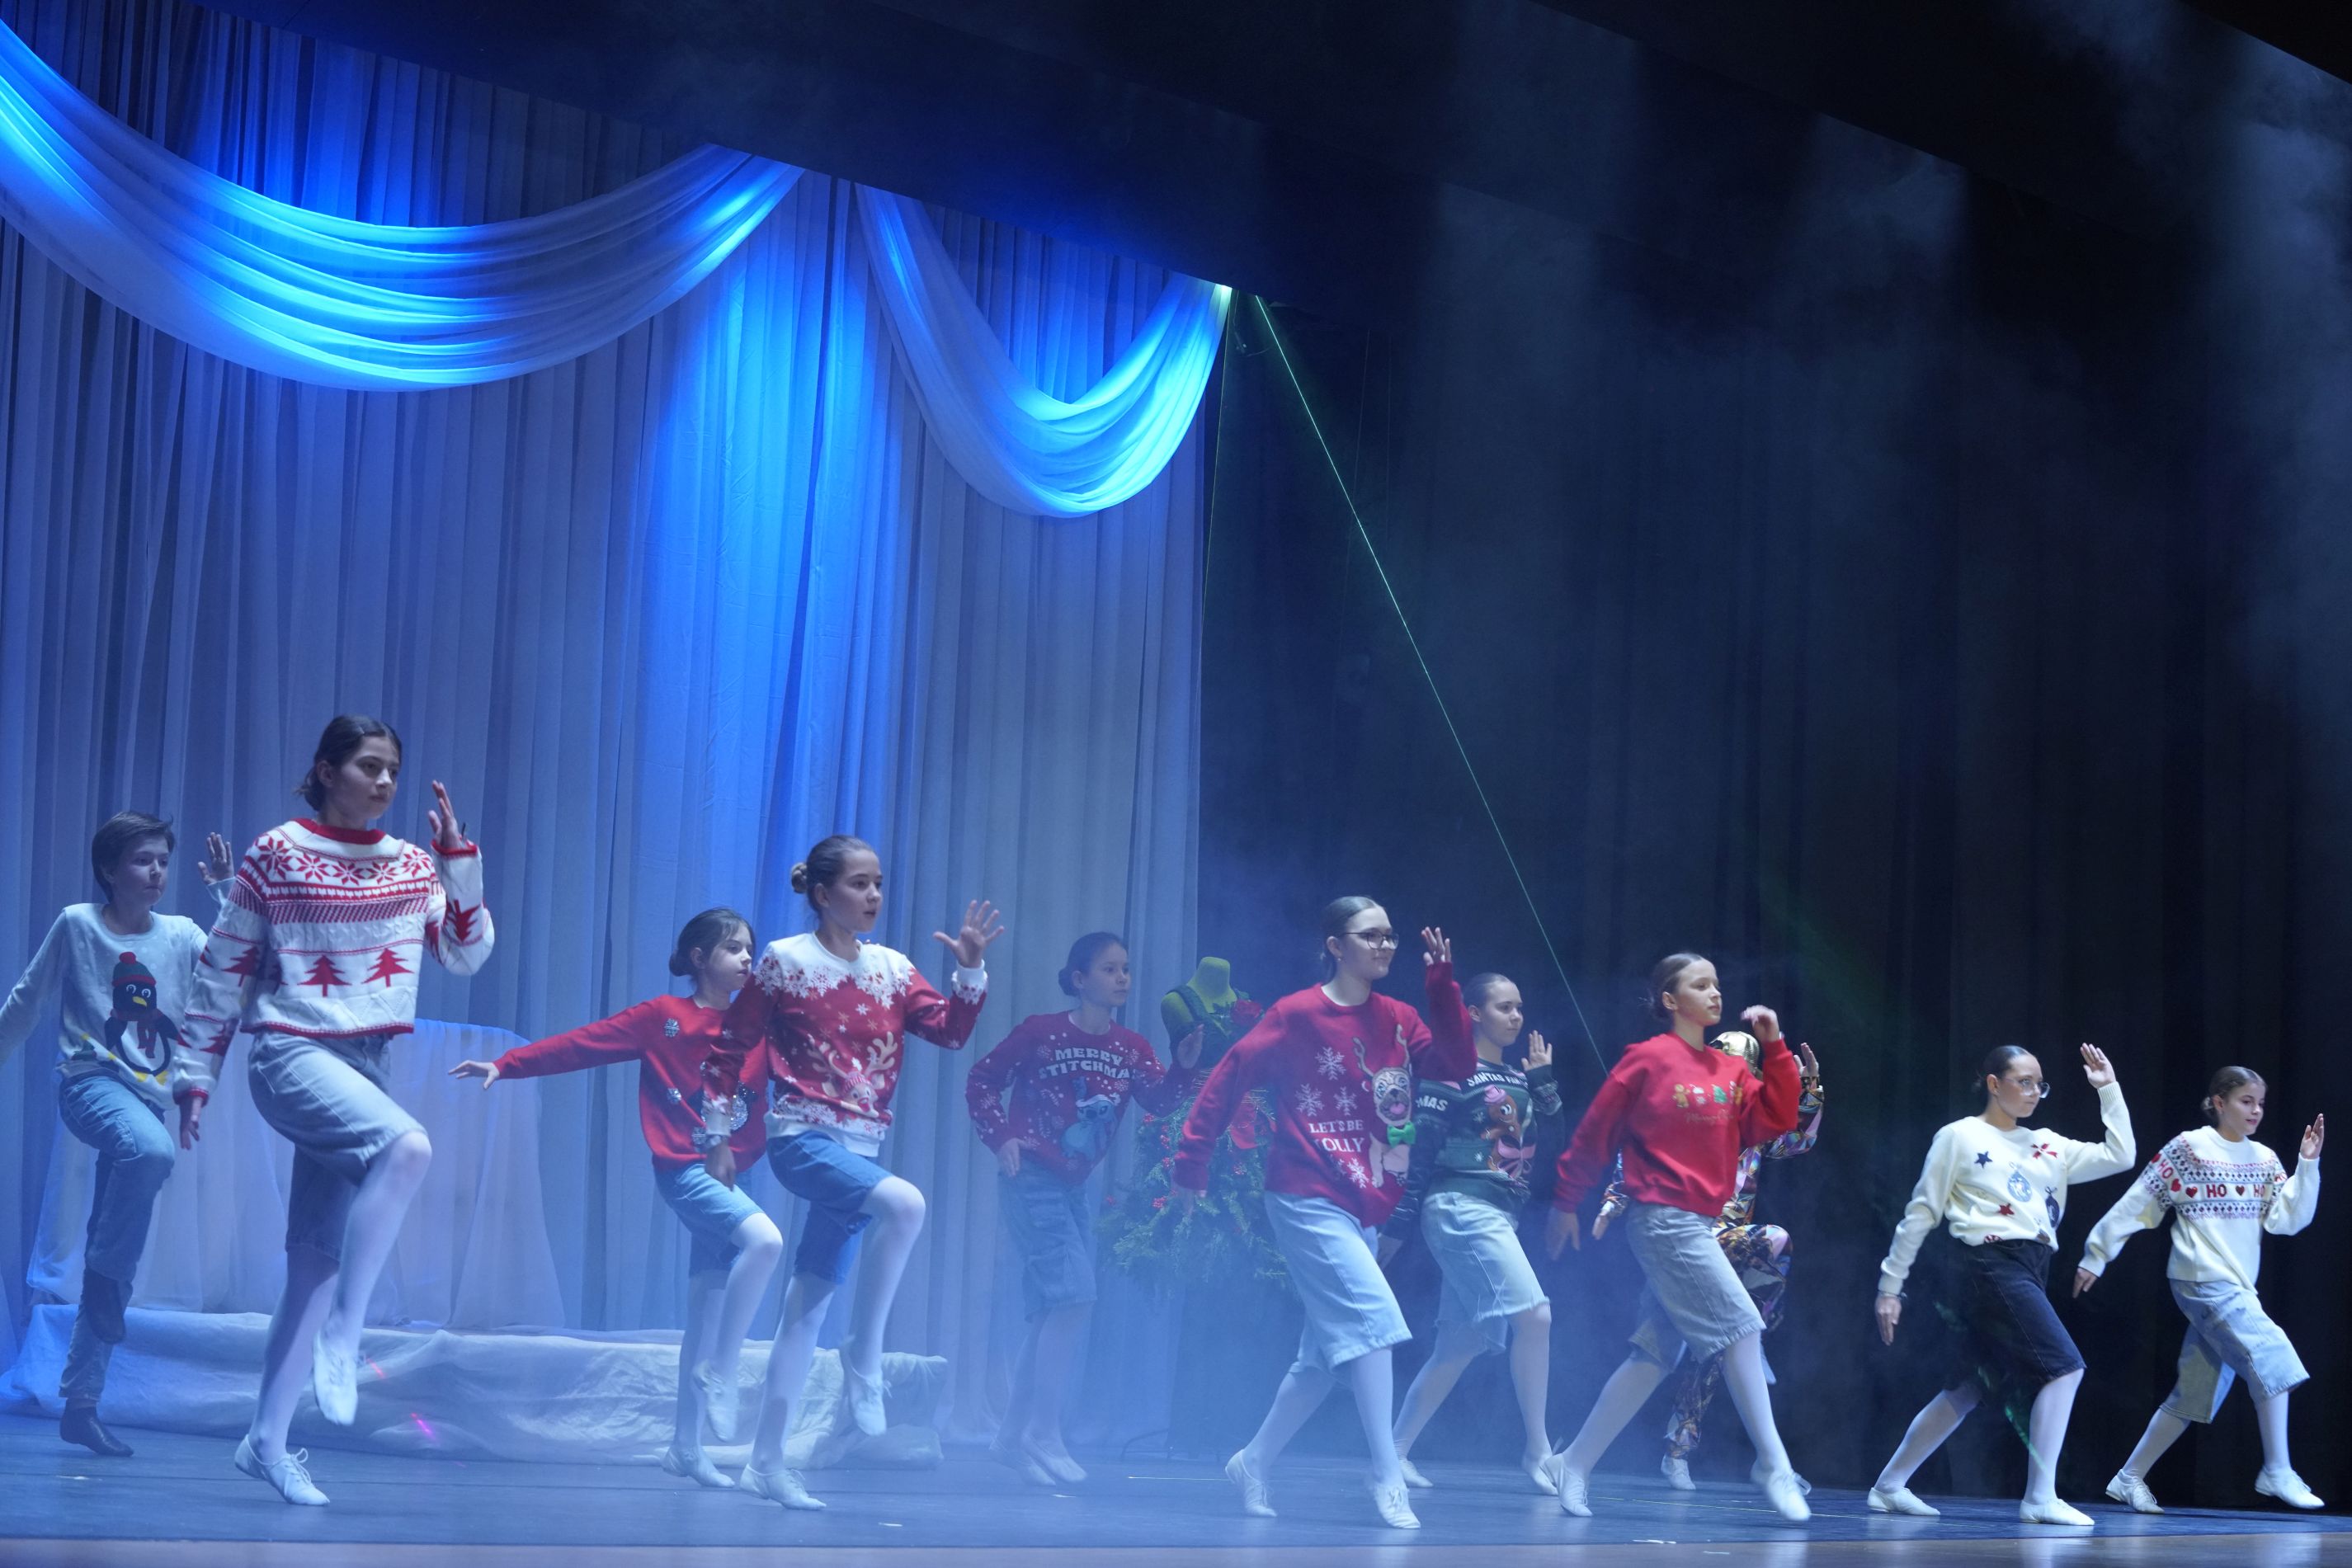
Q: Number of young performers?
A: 11